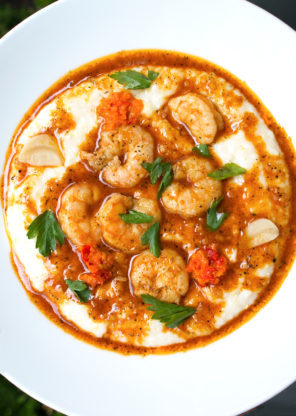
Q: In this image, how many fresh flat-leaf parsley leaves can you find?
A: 10